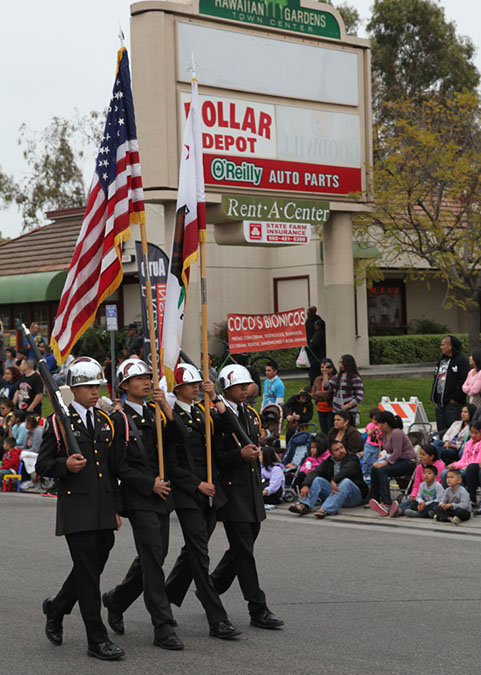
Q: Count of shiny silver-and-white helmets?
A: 4